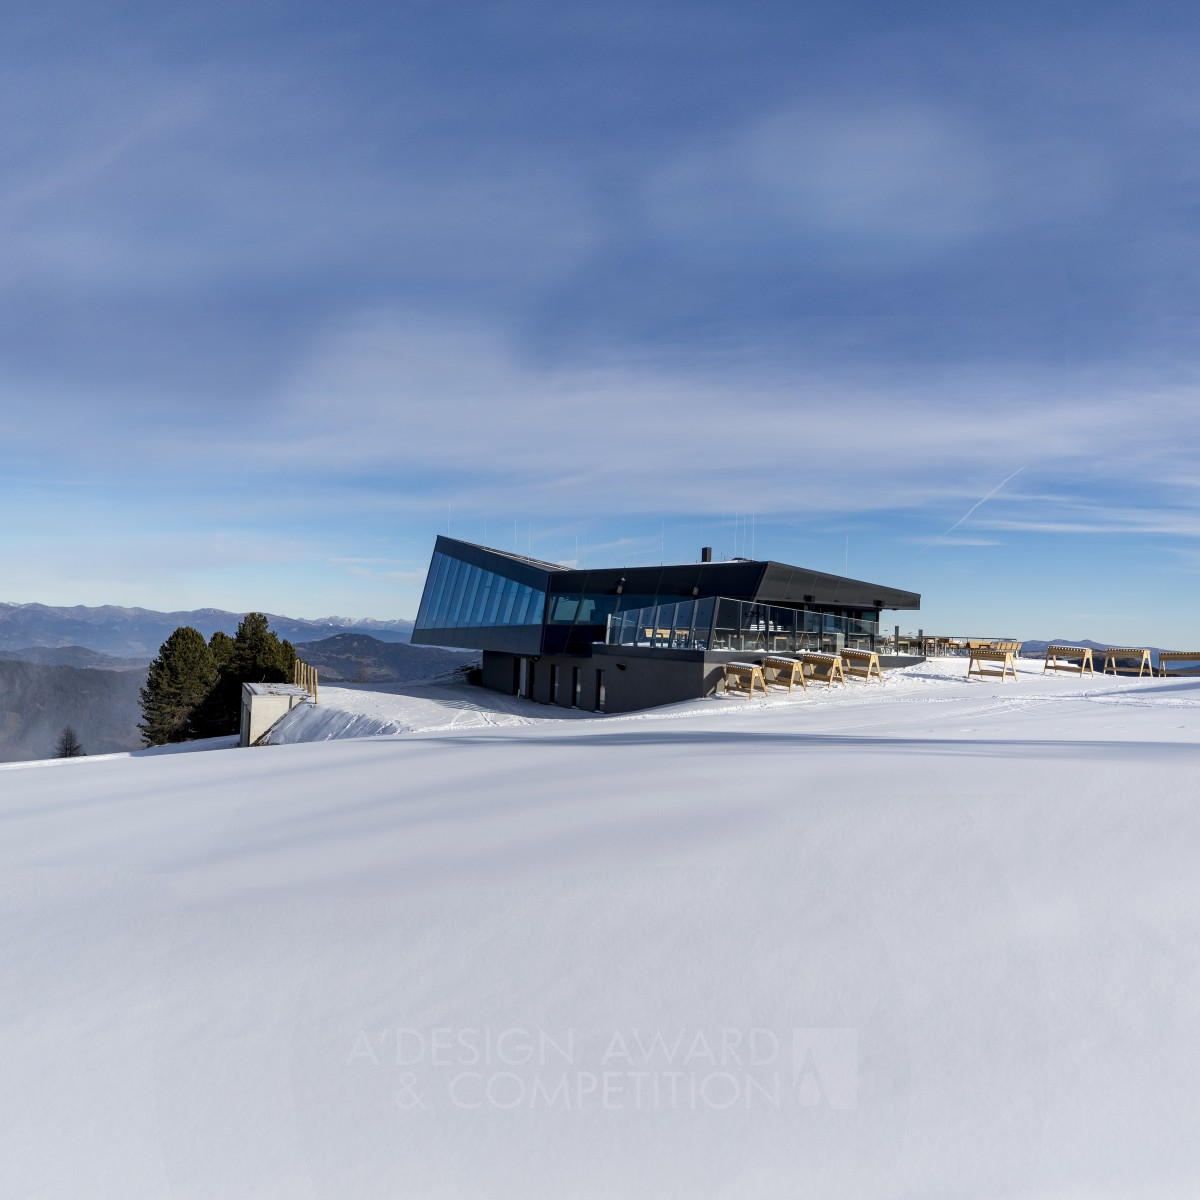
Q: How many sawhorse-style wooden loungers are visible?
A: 8